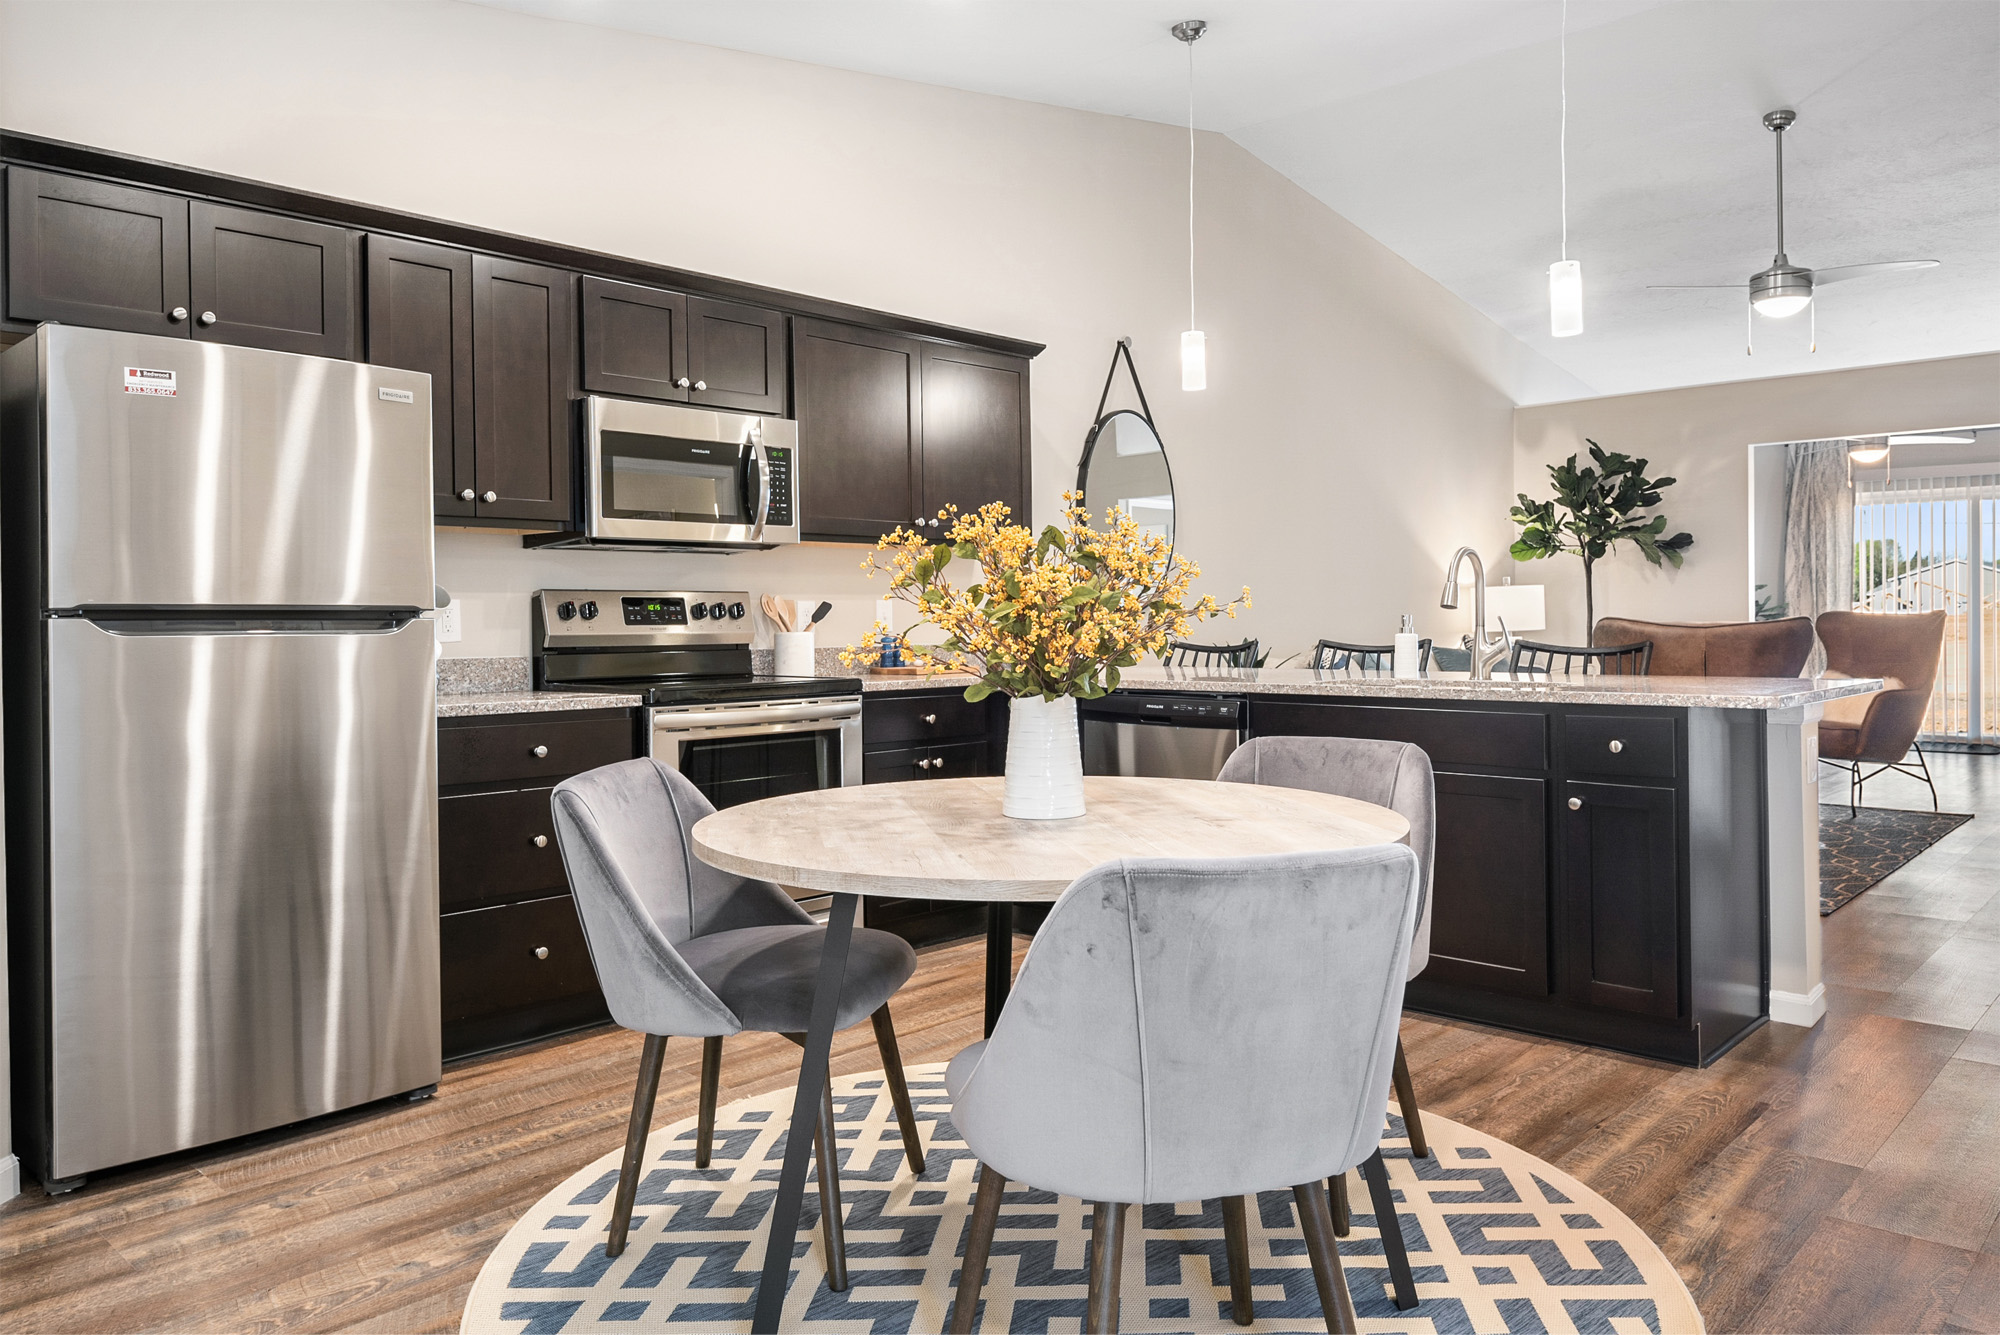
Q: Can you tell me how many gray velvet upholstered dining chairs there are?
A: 3